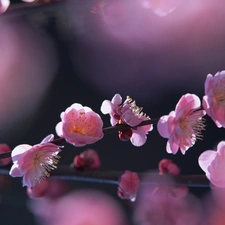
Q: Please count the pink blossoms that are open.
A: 6